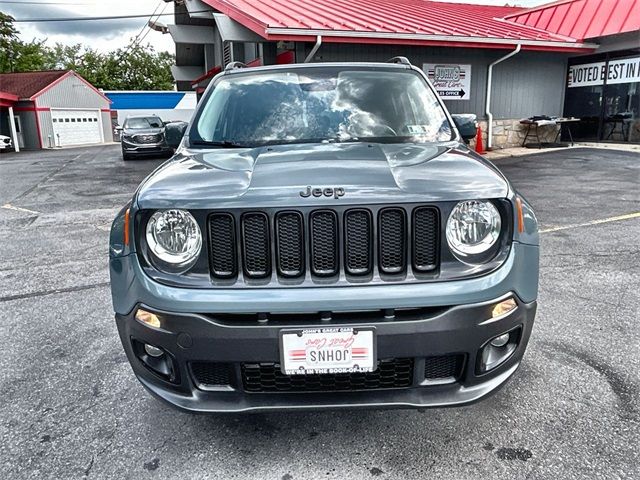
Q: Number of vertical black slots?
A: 7